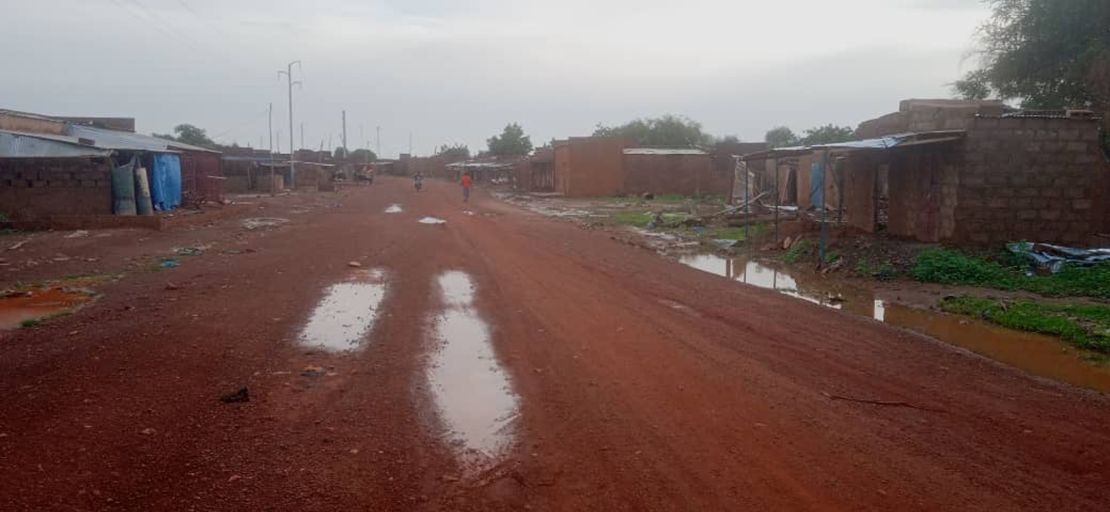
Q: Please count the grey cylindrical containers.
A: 2